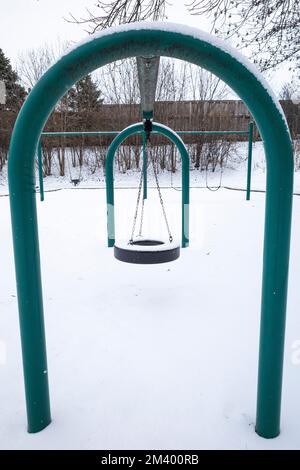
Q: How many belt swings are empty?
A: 2